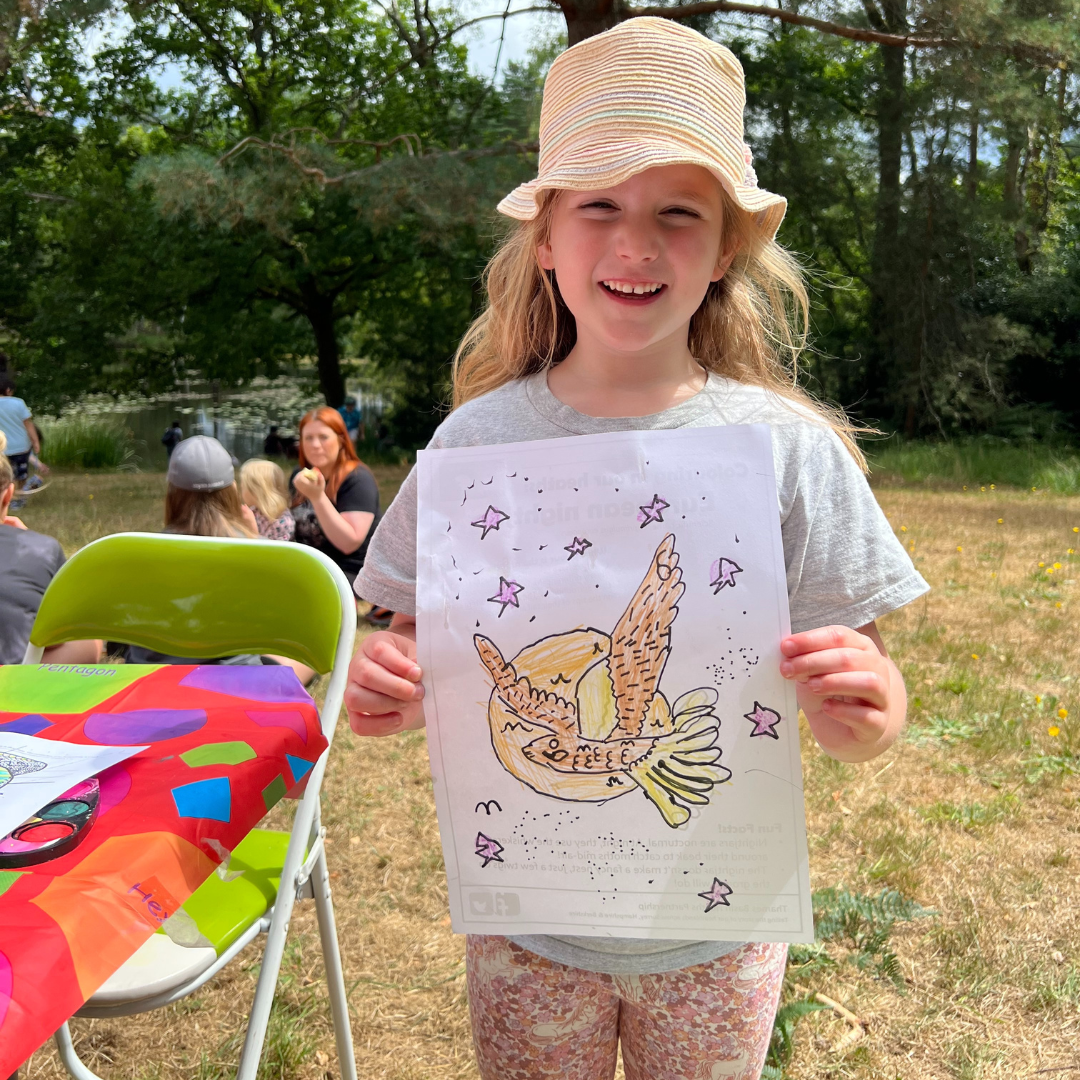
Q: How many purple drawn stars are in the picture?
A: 8